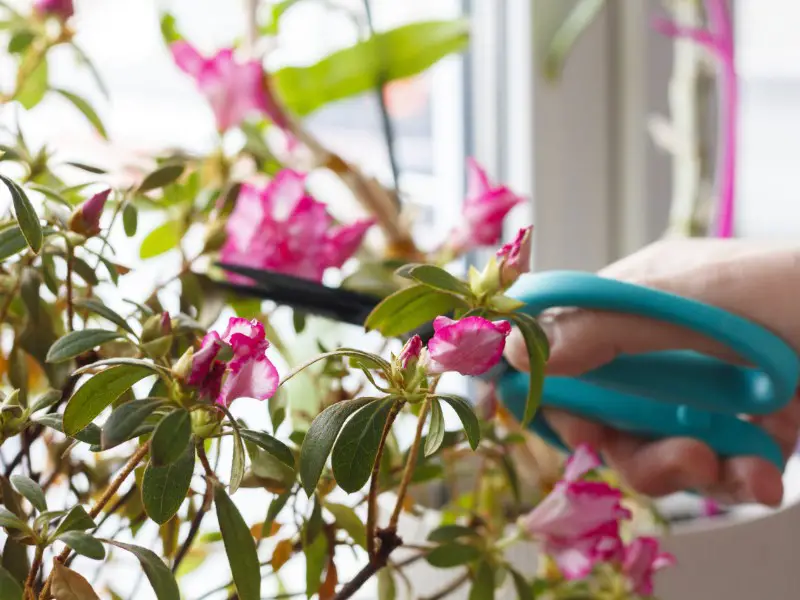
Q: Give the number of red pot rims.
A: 0